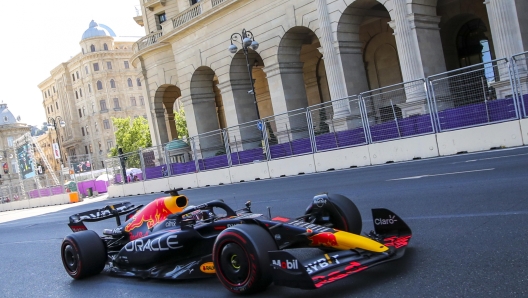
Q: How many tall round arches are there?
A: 6